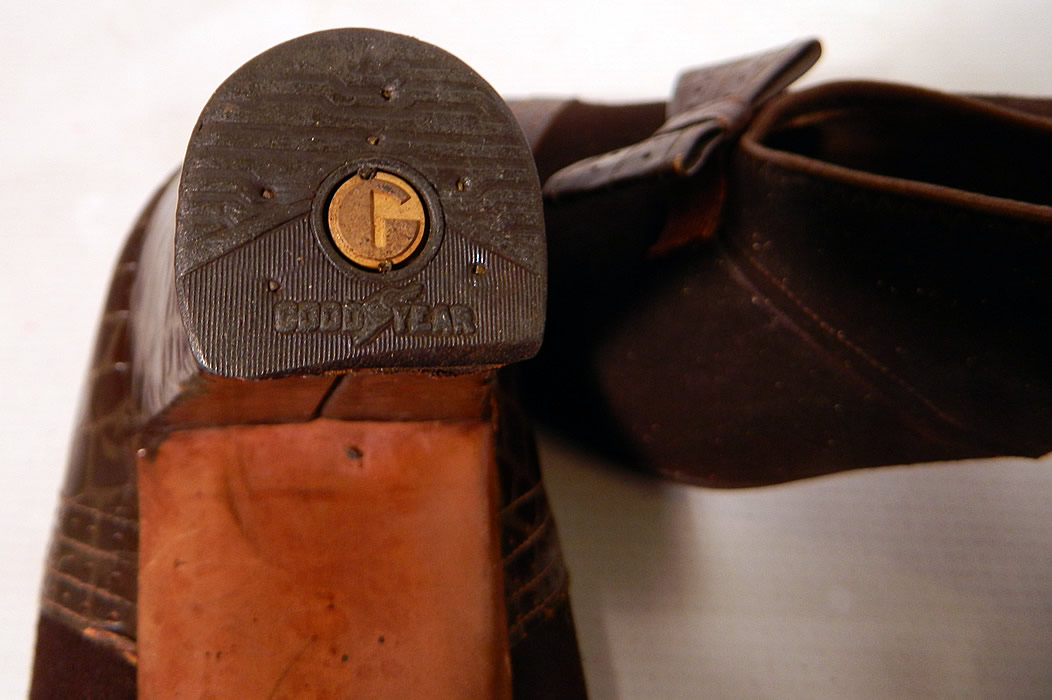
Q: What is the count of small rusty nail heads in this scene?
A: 6